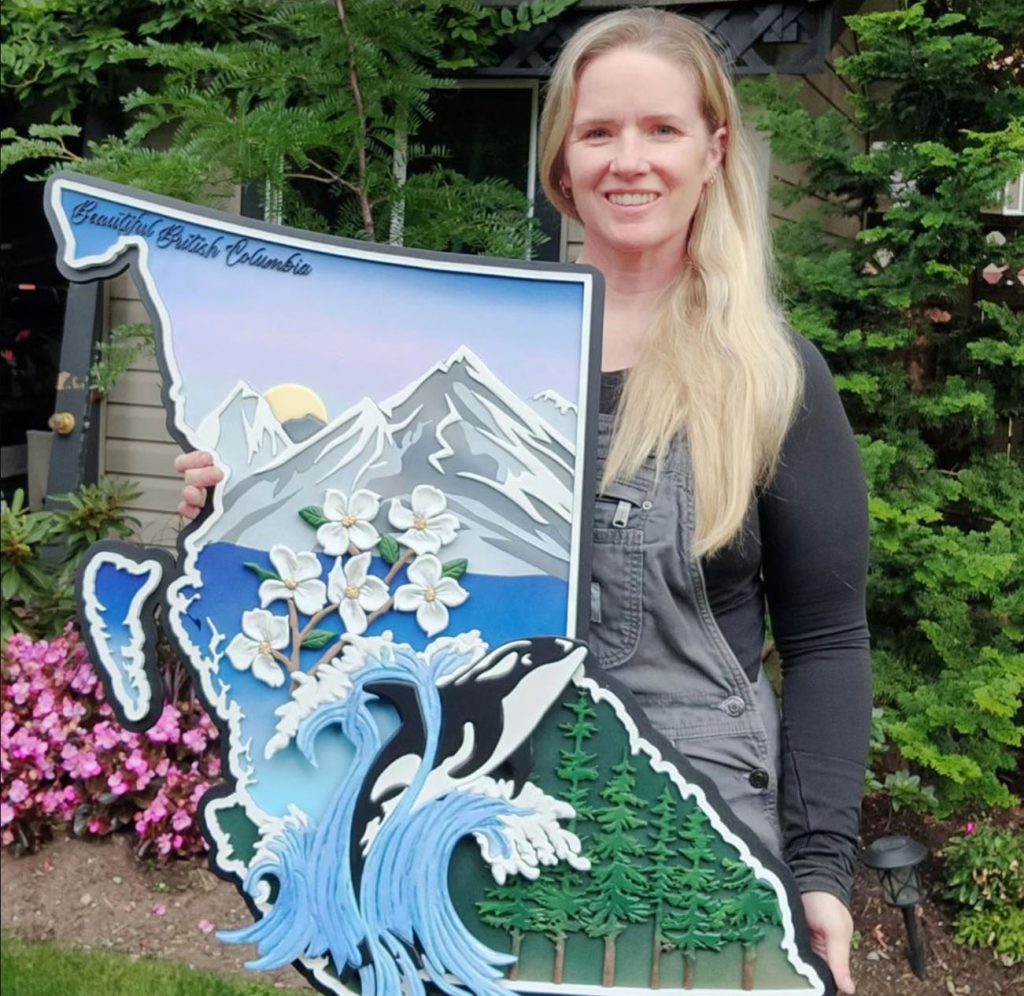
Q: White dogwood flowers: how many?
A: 6